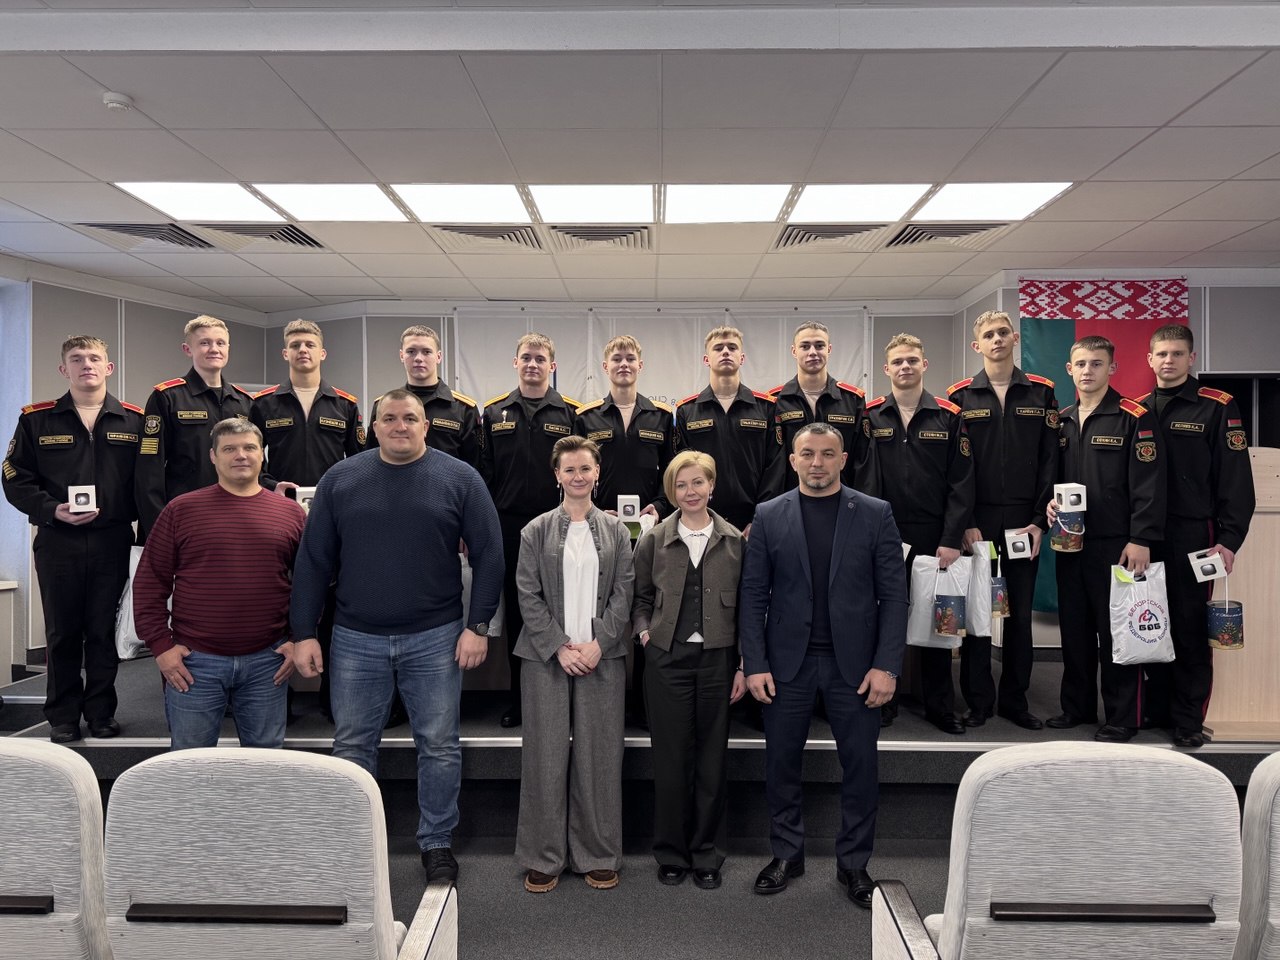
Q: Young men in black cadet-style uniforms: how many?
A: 12